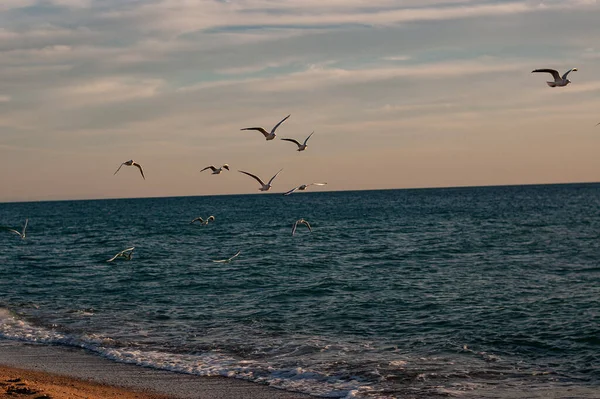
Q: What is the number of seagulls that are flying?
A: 12